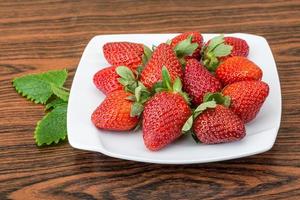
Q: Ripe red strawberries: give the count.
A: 11